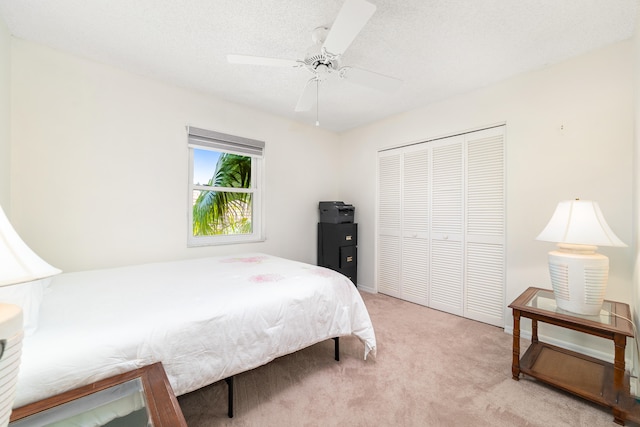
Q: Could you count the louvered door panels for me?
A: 4